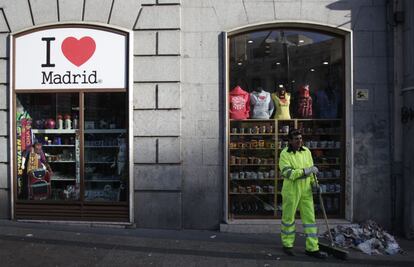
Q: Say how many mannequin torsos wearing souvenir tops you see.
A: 4